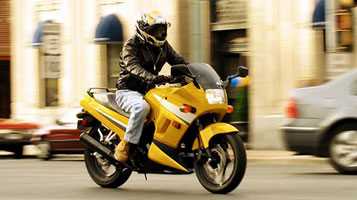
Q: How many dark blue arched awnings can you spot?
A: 3